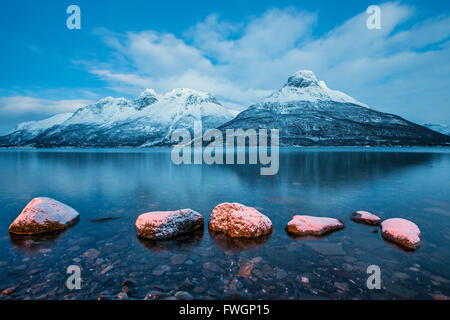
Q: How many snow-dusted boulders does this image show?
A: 6